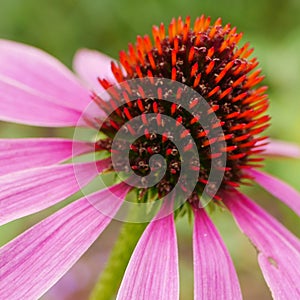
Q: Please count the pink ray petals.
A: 10